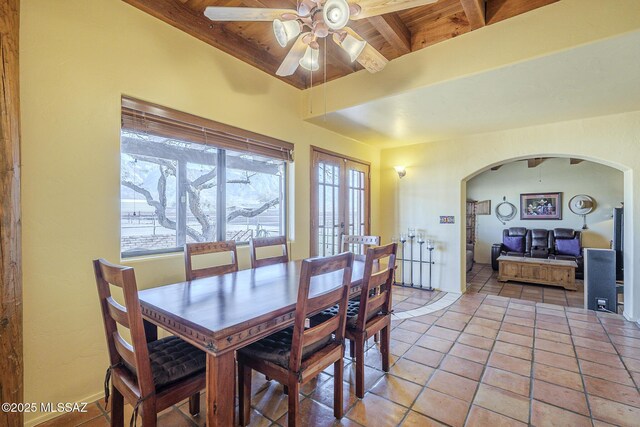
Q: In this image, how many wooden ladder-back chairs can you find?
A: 6